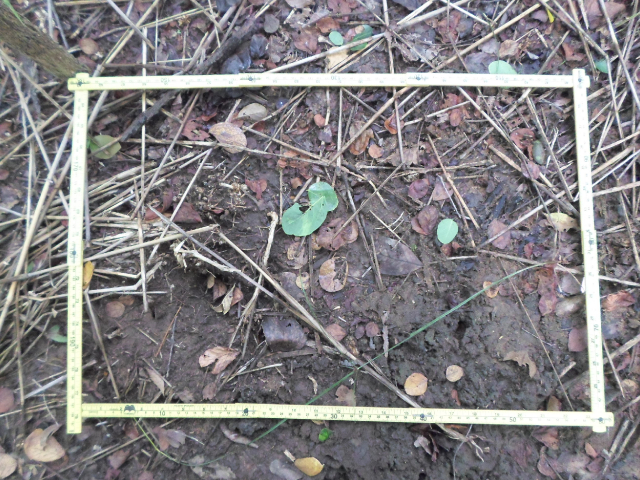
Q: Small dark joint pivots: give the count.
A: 9